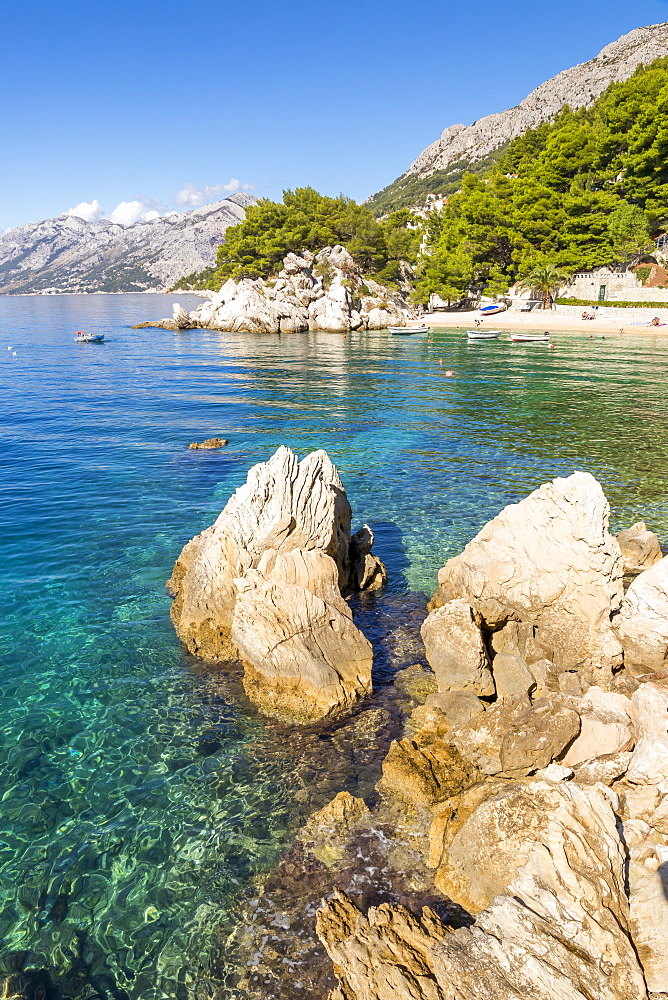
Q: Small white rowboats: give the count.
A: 3